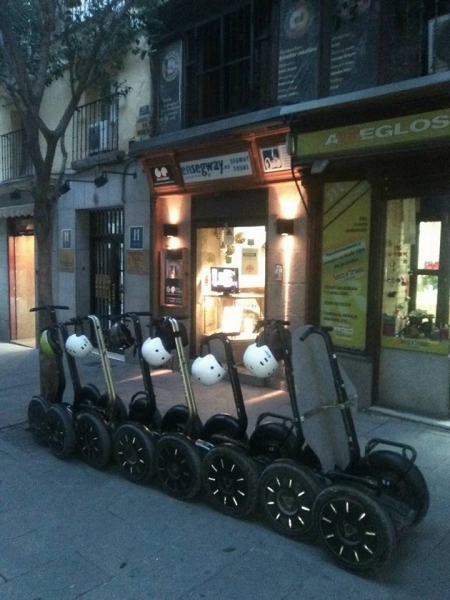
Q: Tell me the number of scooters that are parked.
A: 8